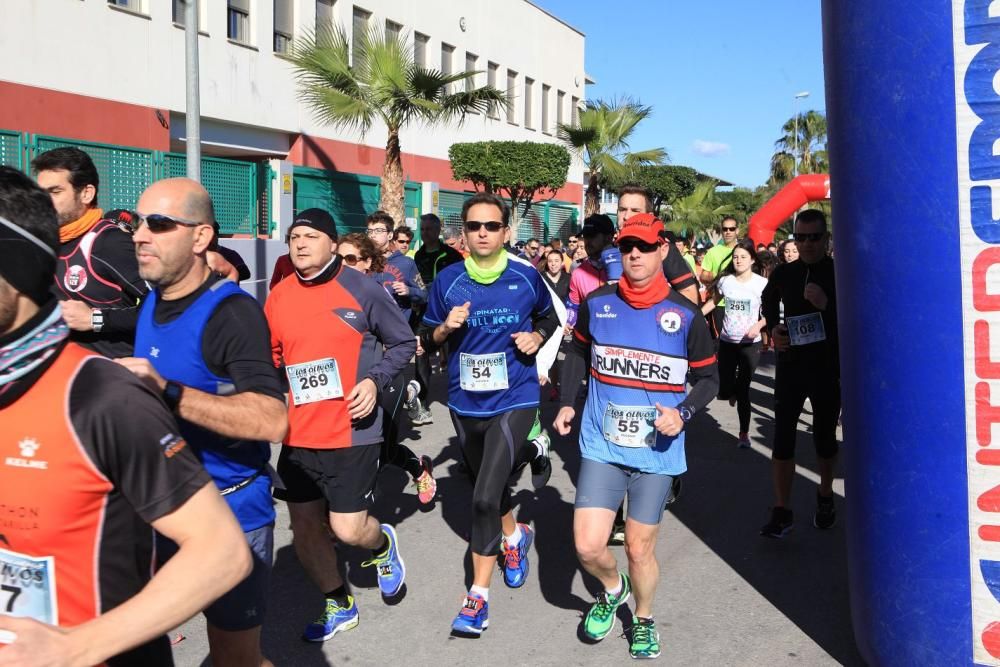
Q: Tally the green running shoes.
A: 2